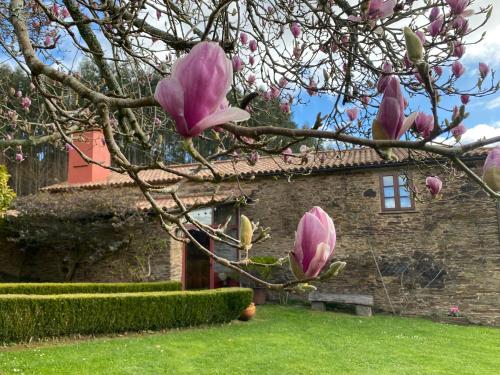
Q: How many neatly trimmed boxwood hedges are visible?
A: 2